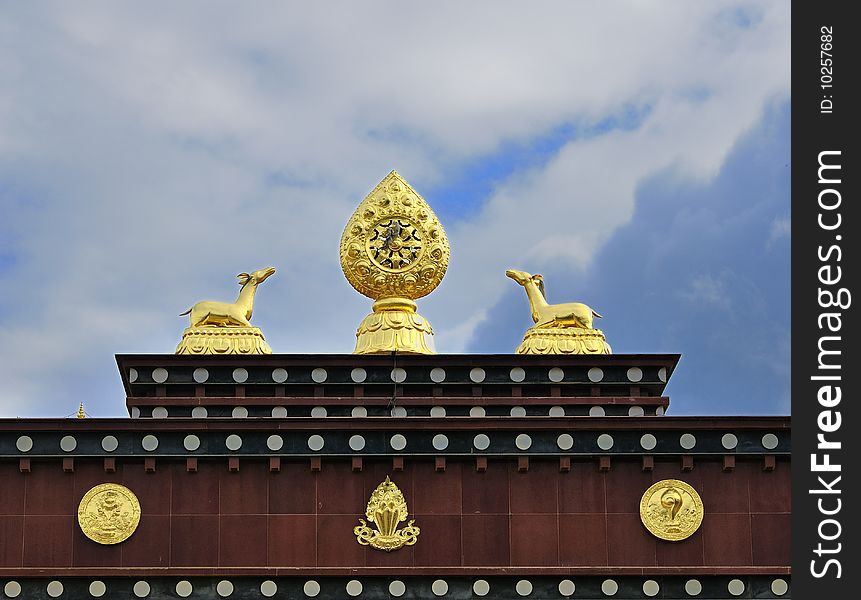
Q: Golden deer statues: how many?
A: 2